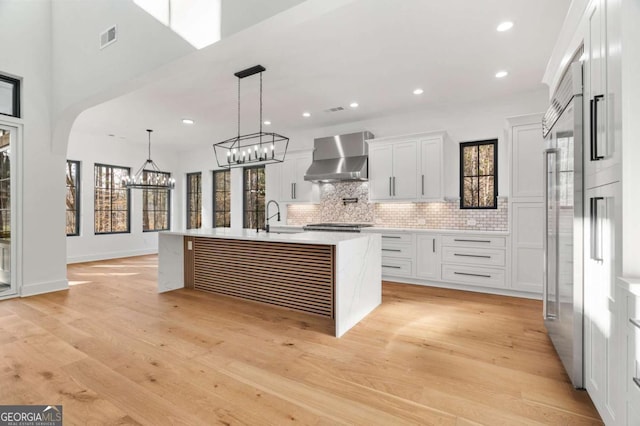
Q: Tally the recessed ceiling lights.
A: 7